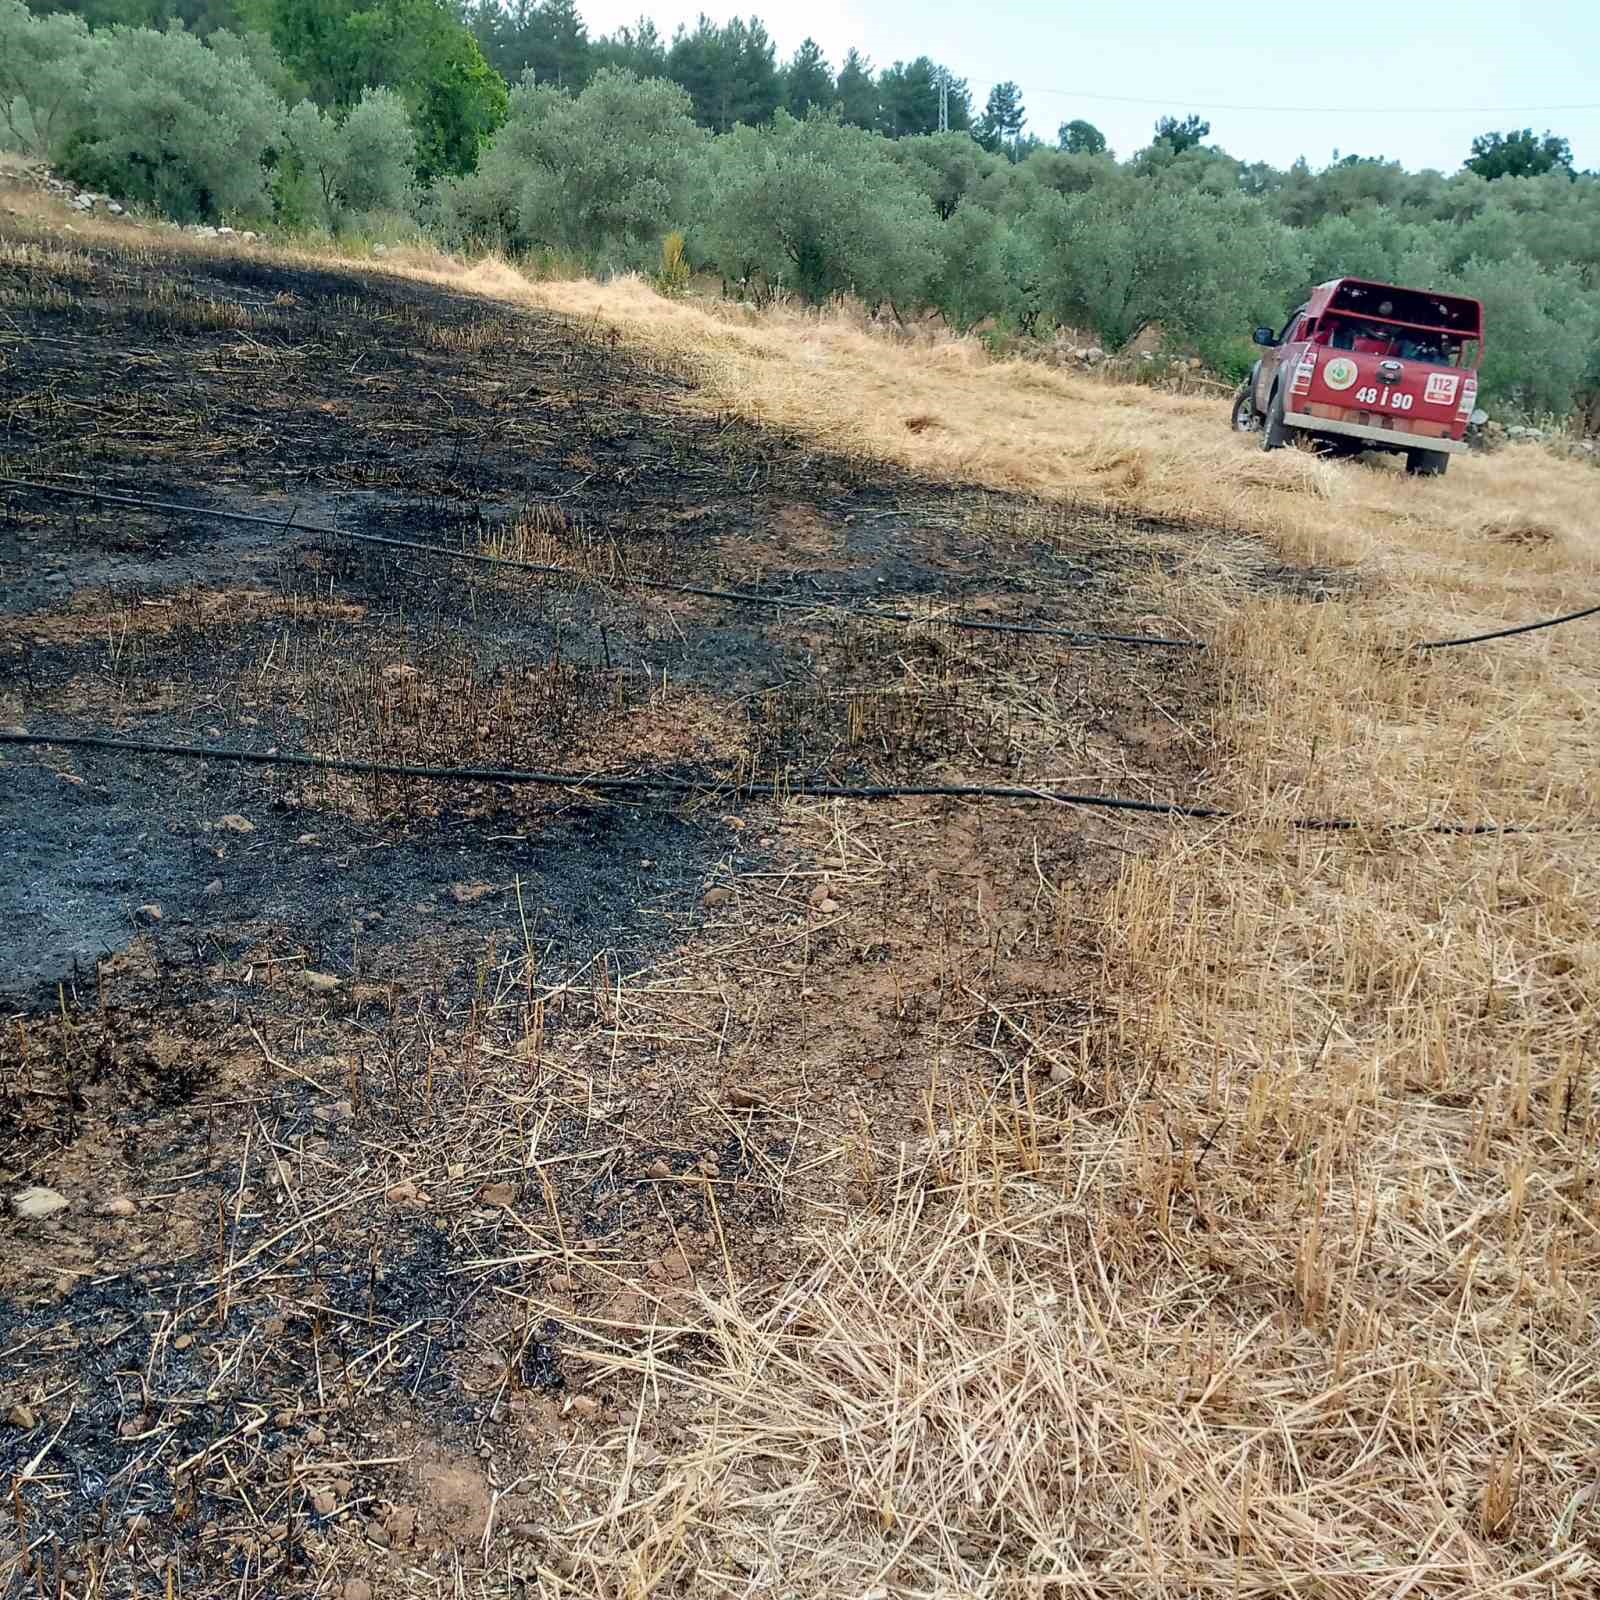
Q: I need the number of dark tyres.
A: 3